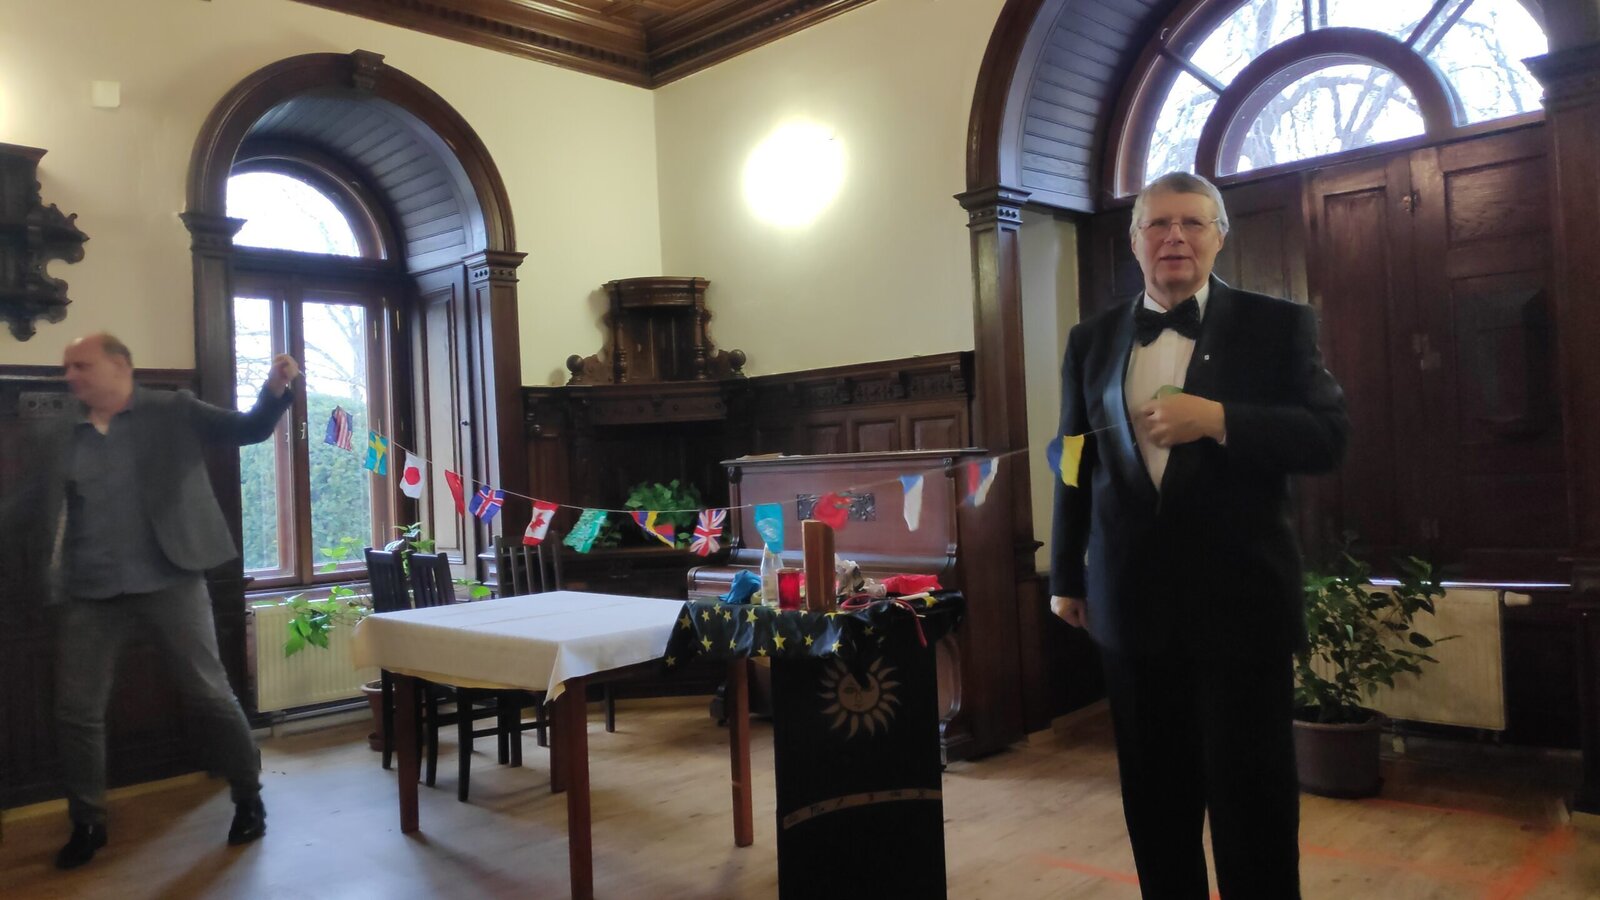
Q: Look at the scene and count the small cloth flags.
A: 14